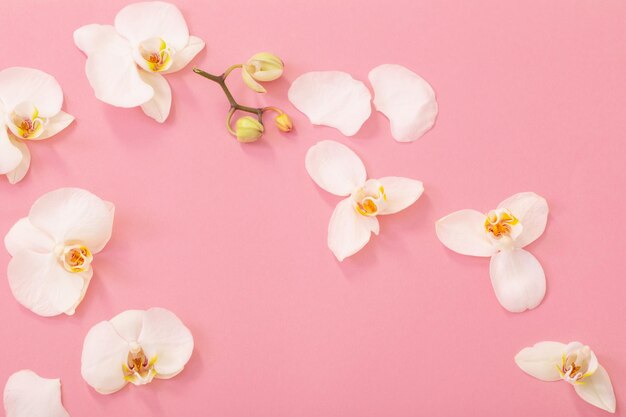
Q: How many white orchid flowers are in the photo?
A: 7